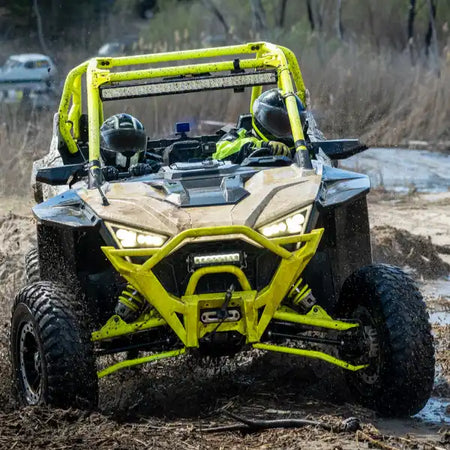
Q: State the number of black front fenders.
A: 2